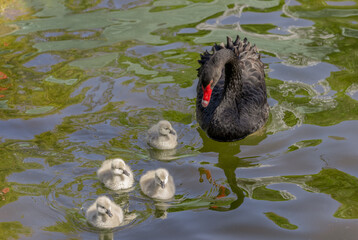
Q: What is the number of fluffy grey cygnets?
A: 4